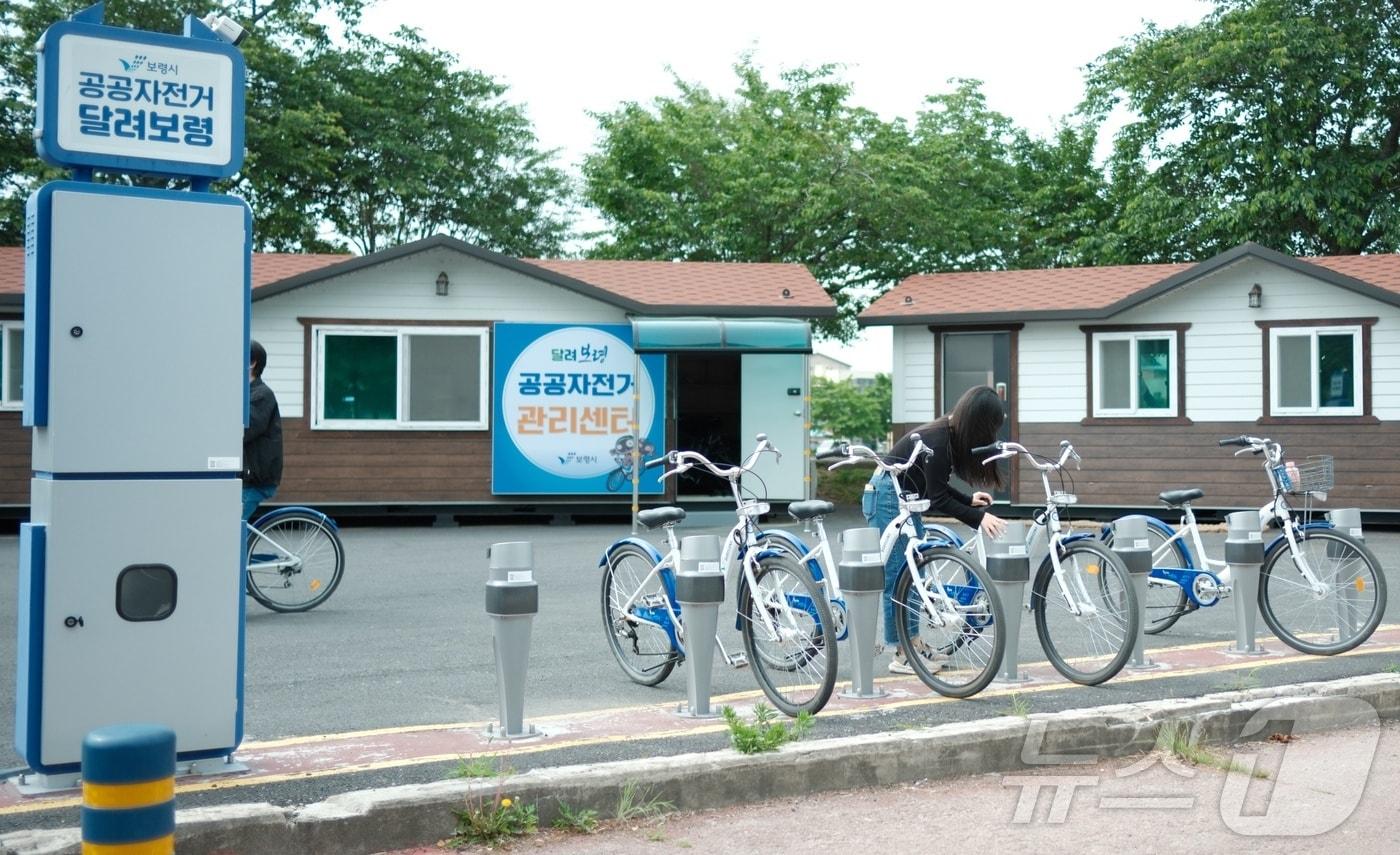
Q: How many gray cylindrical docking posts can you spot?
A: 7